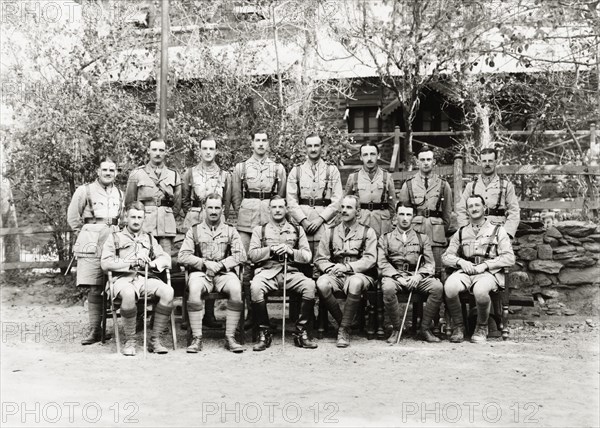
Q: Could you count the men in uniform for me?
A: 14